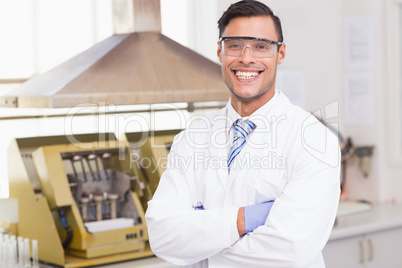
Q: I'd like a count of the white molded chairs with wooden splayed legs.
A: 0